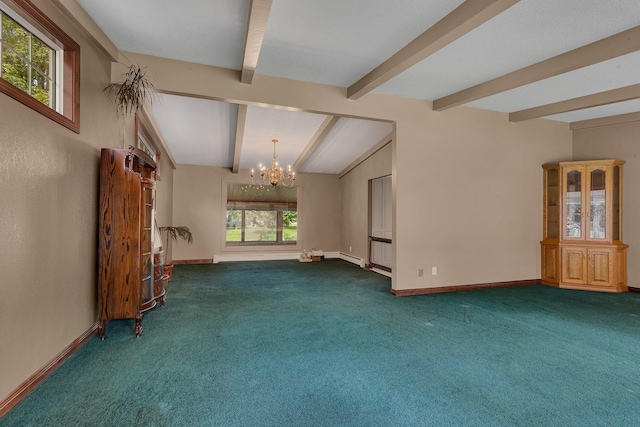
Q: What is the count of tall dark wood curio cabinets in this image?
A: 1